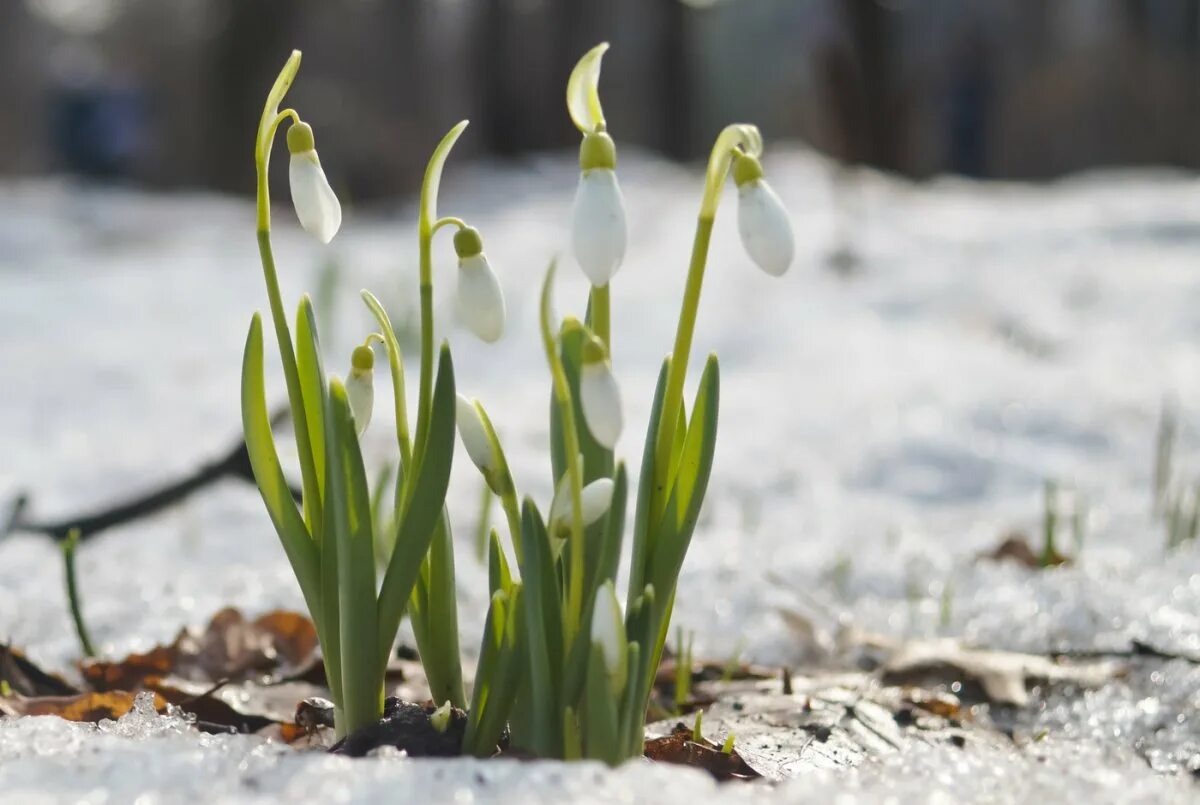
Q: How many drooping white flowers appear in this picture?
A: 6